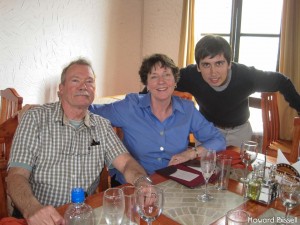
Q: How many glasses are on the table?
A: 8